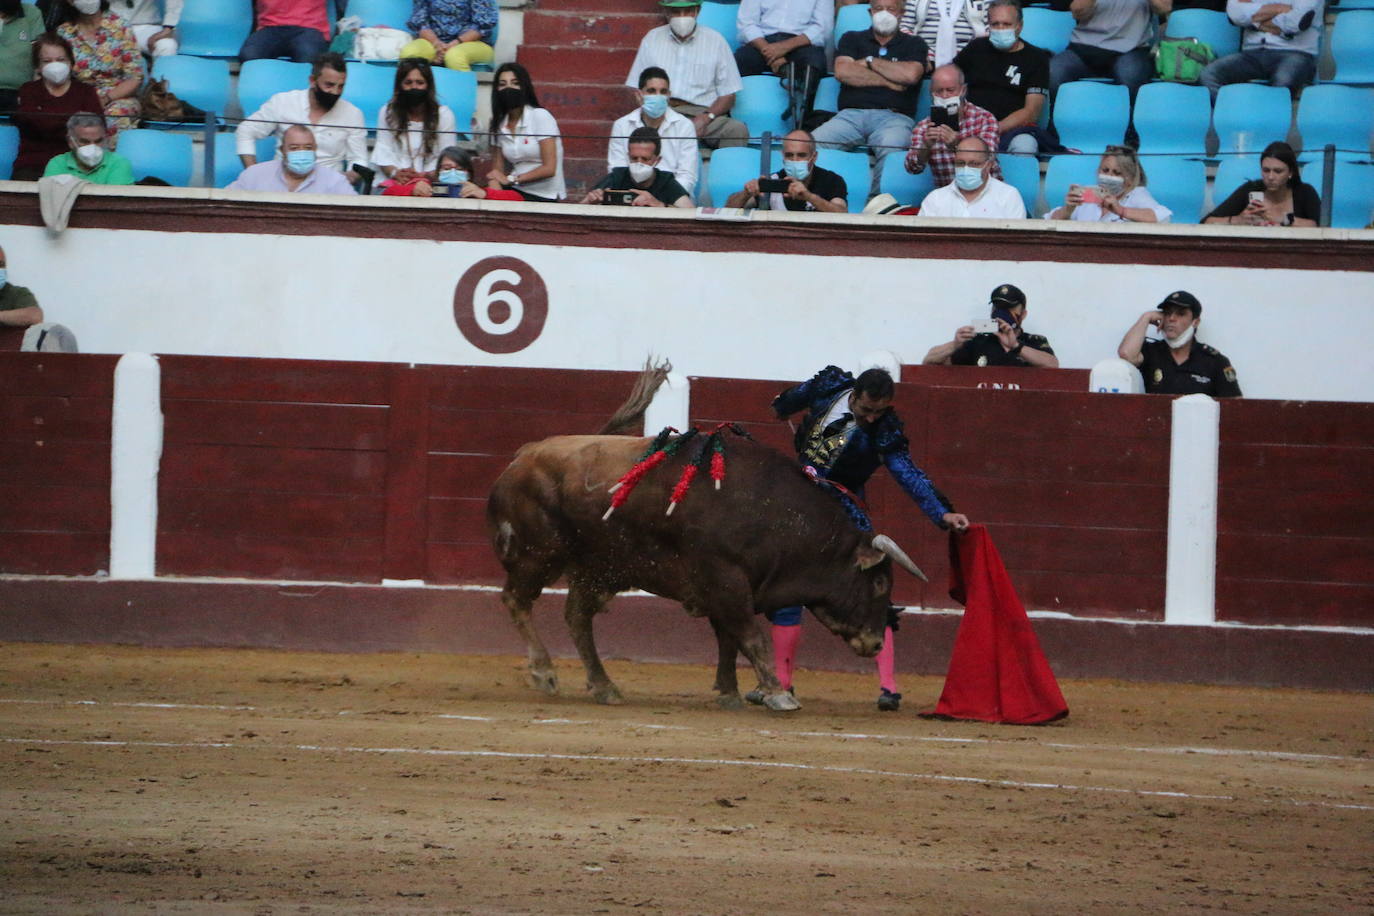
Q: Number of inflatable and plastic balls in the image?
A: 0